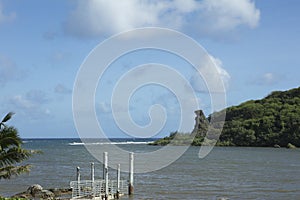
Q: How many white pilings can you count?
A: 5